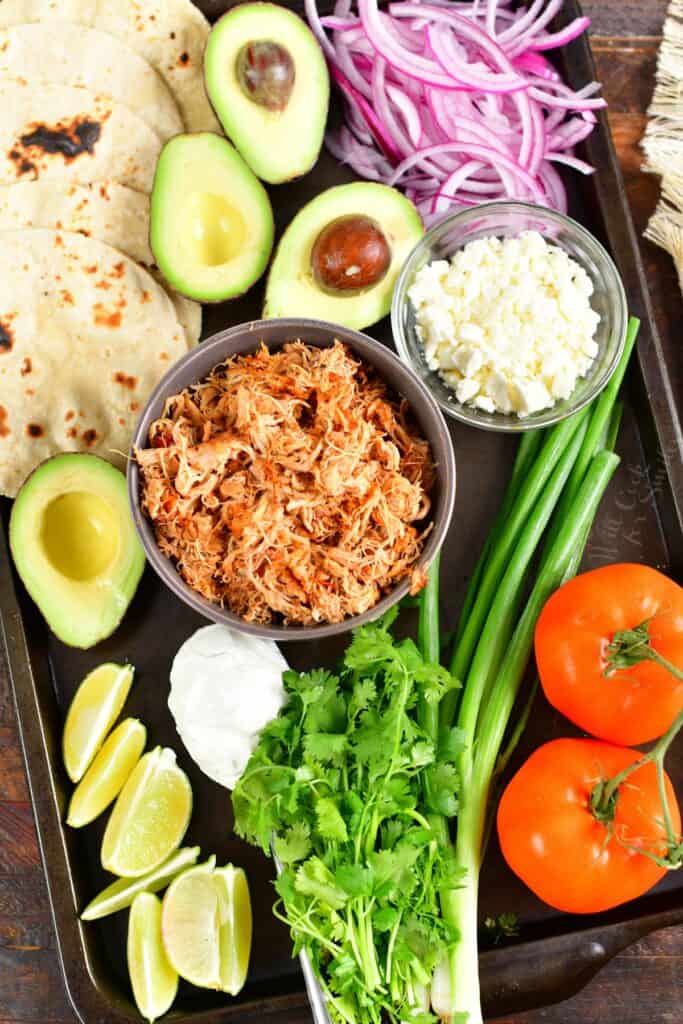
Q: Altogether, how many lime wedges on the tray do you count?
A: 7